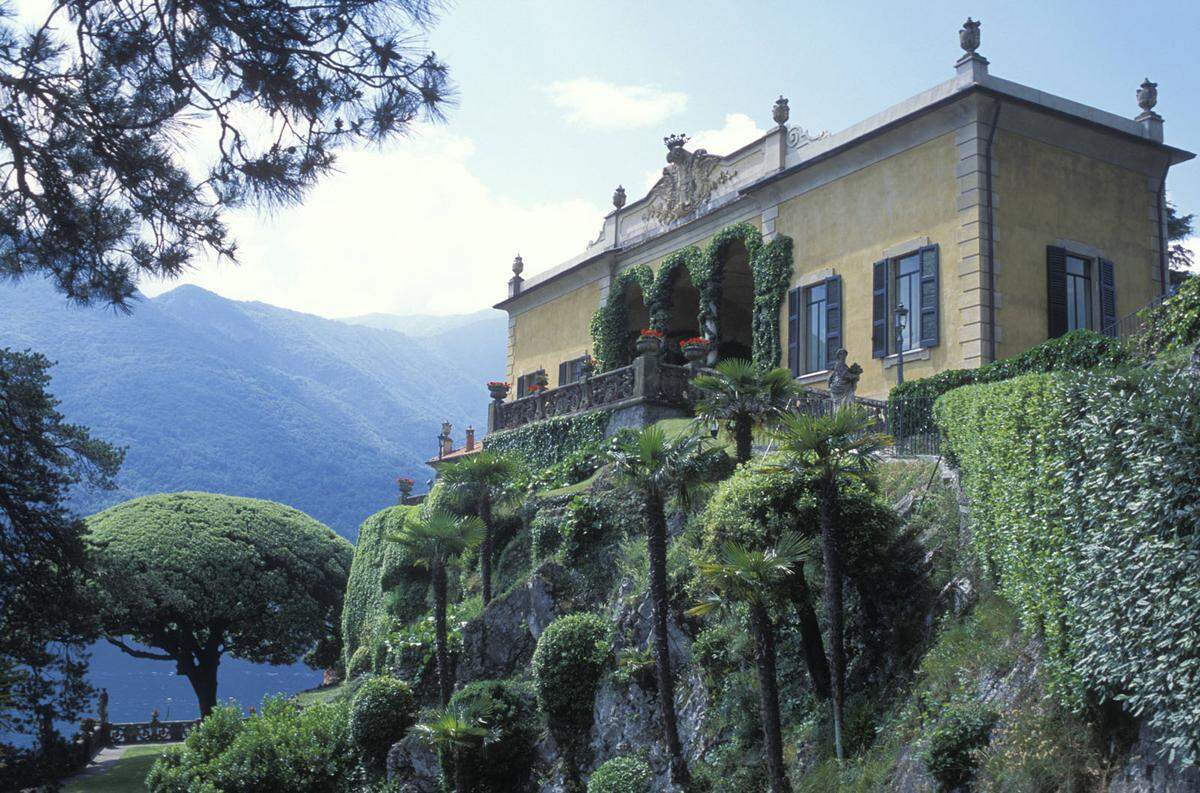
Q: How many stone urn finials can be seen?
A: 5